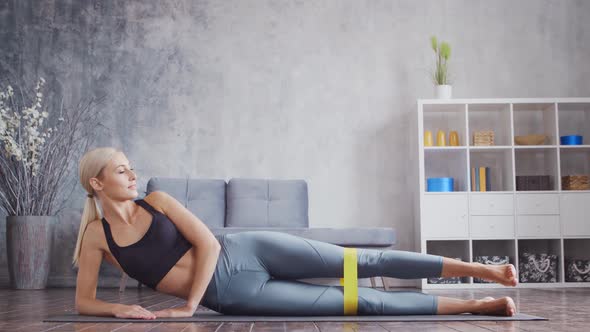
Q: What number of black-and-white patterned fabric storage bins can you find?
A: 4